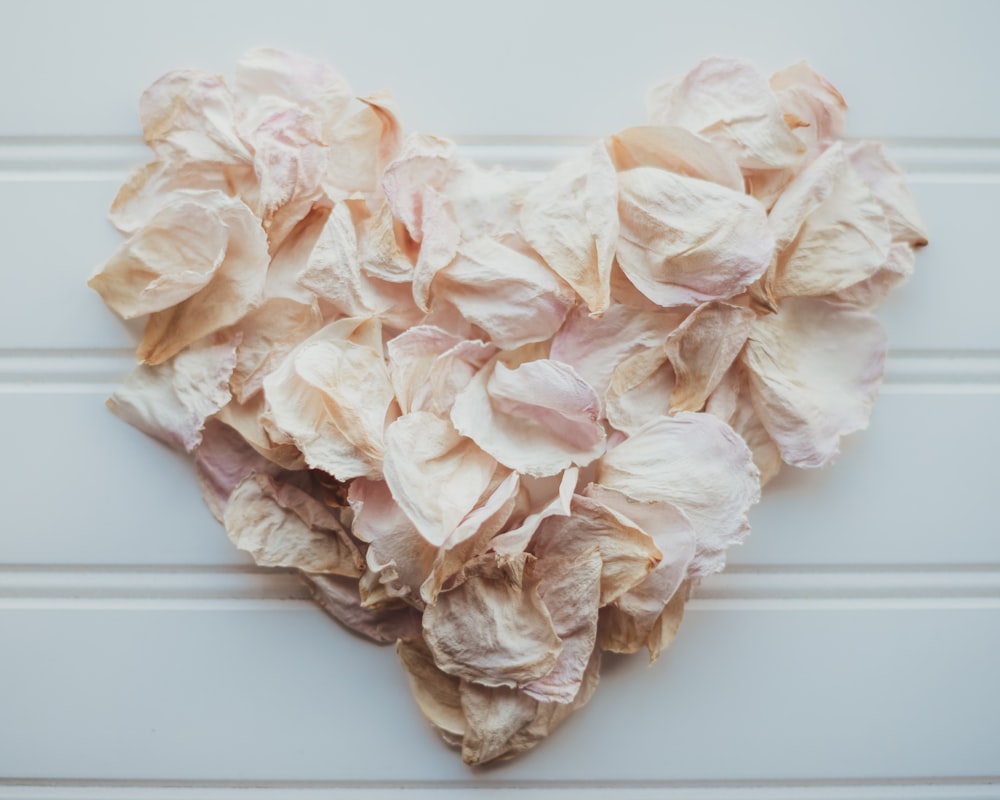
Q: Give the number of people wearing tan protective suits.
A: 0